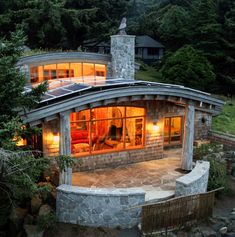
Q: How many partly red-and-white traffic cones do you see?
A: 0